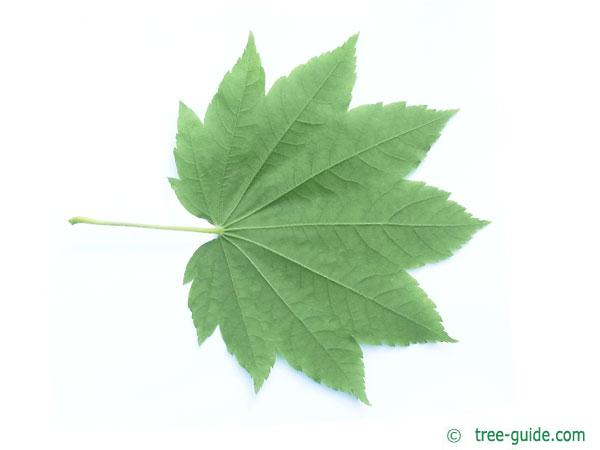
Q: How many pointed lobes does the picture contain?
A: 9